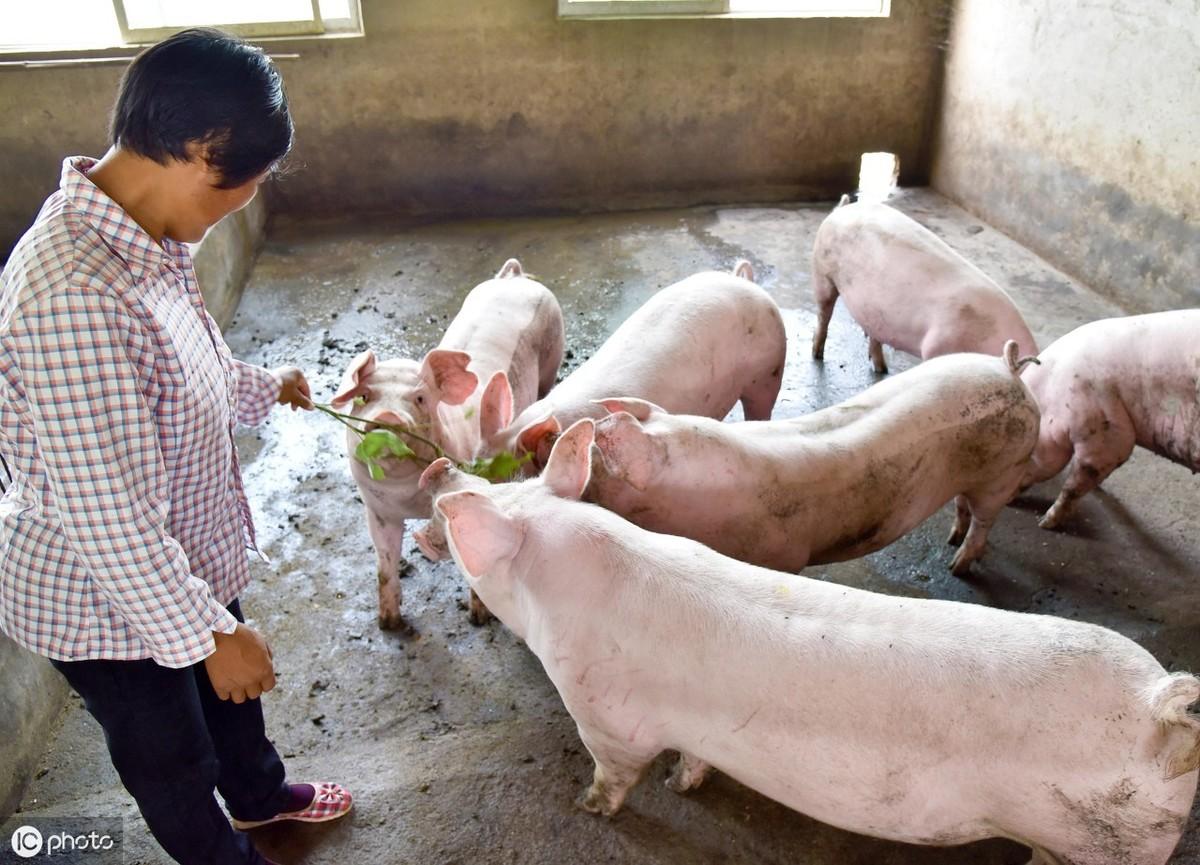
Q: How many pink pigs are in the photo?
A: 6